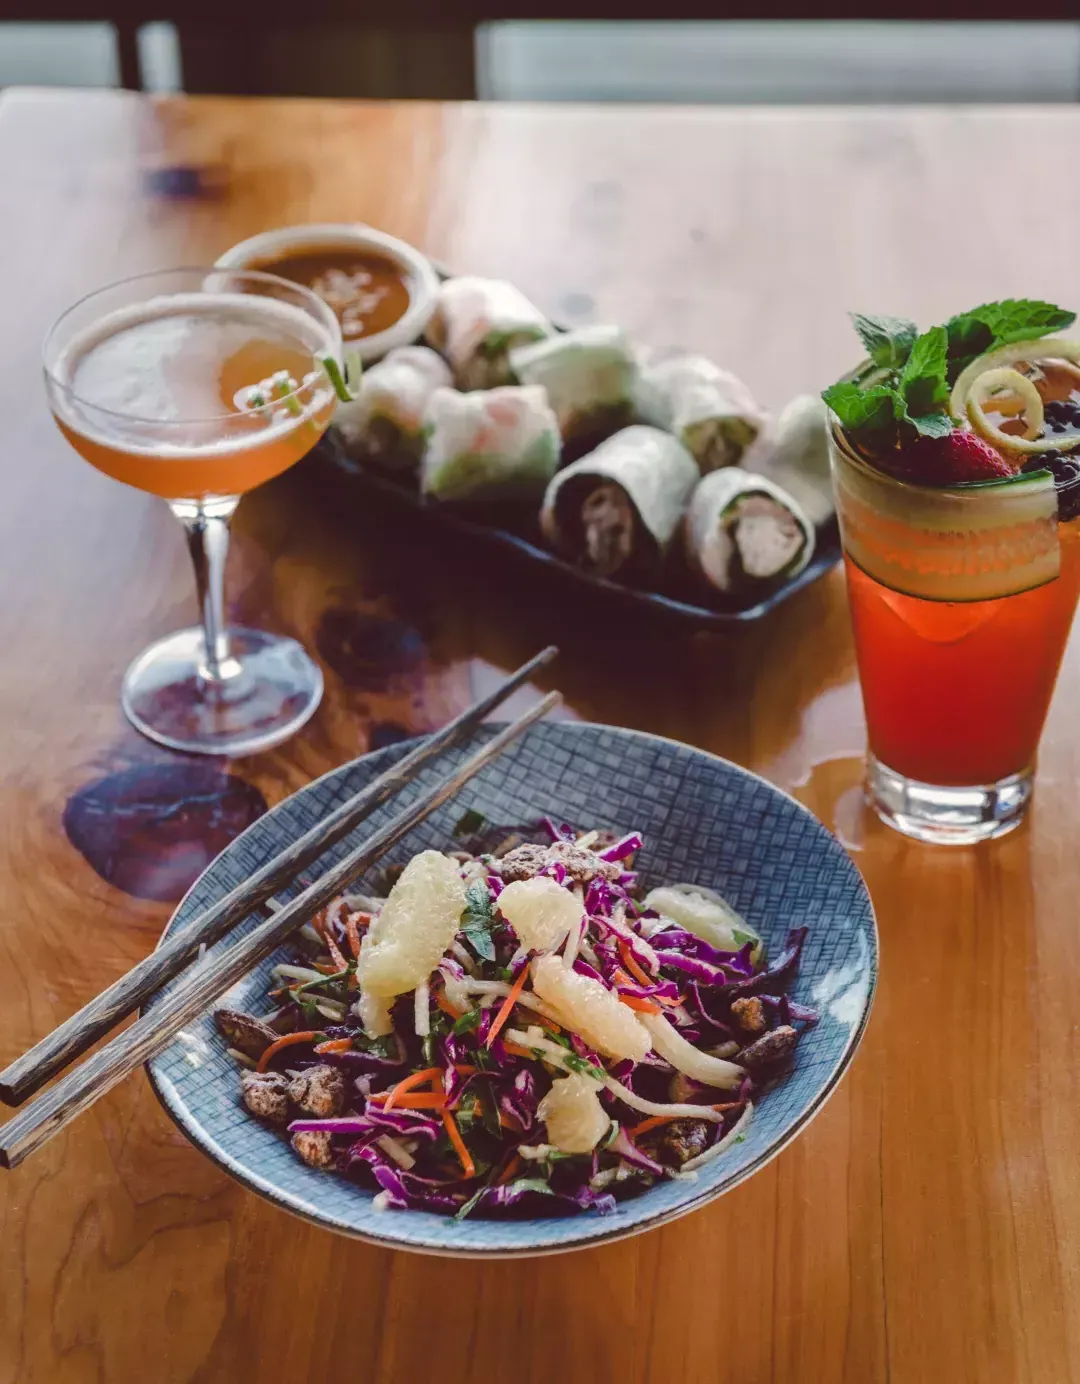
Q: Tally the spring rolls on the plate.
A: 8